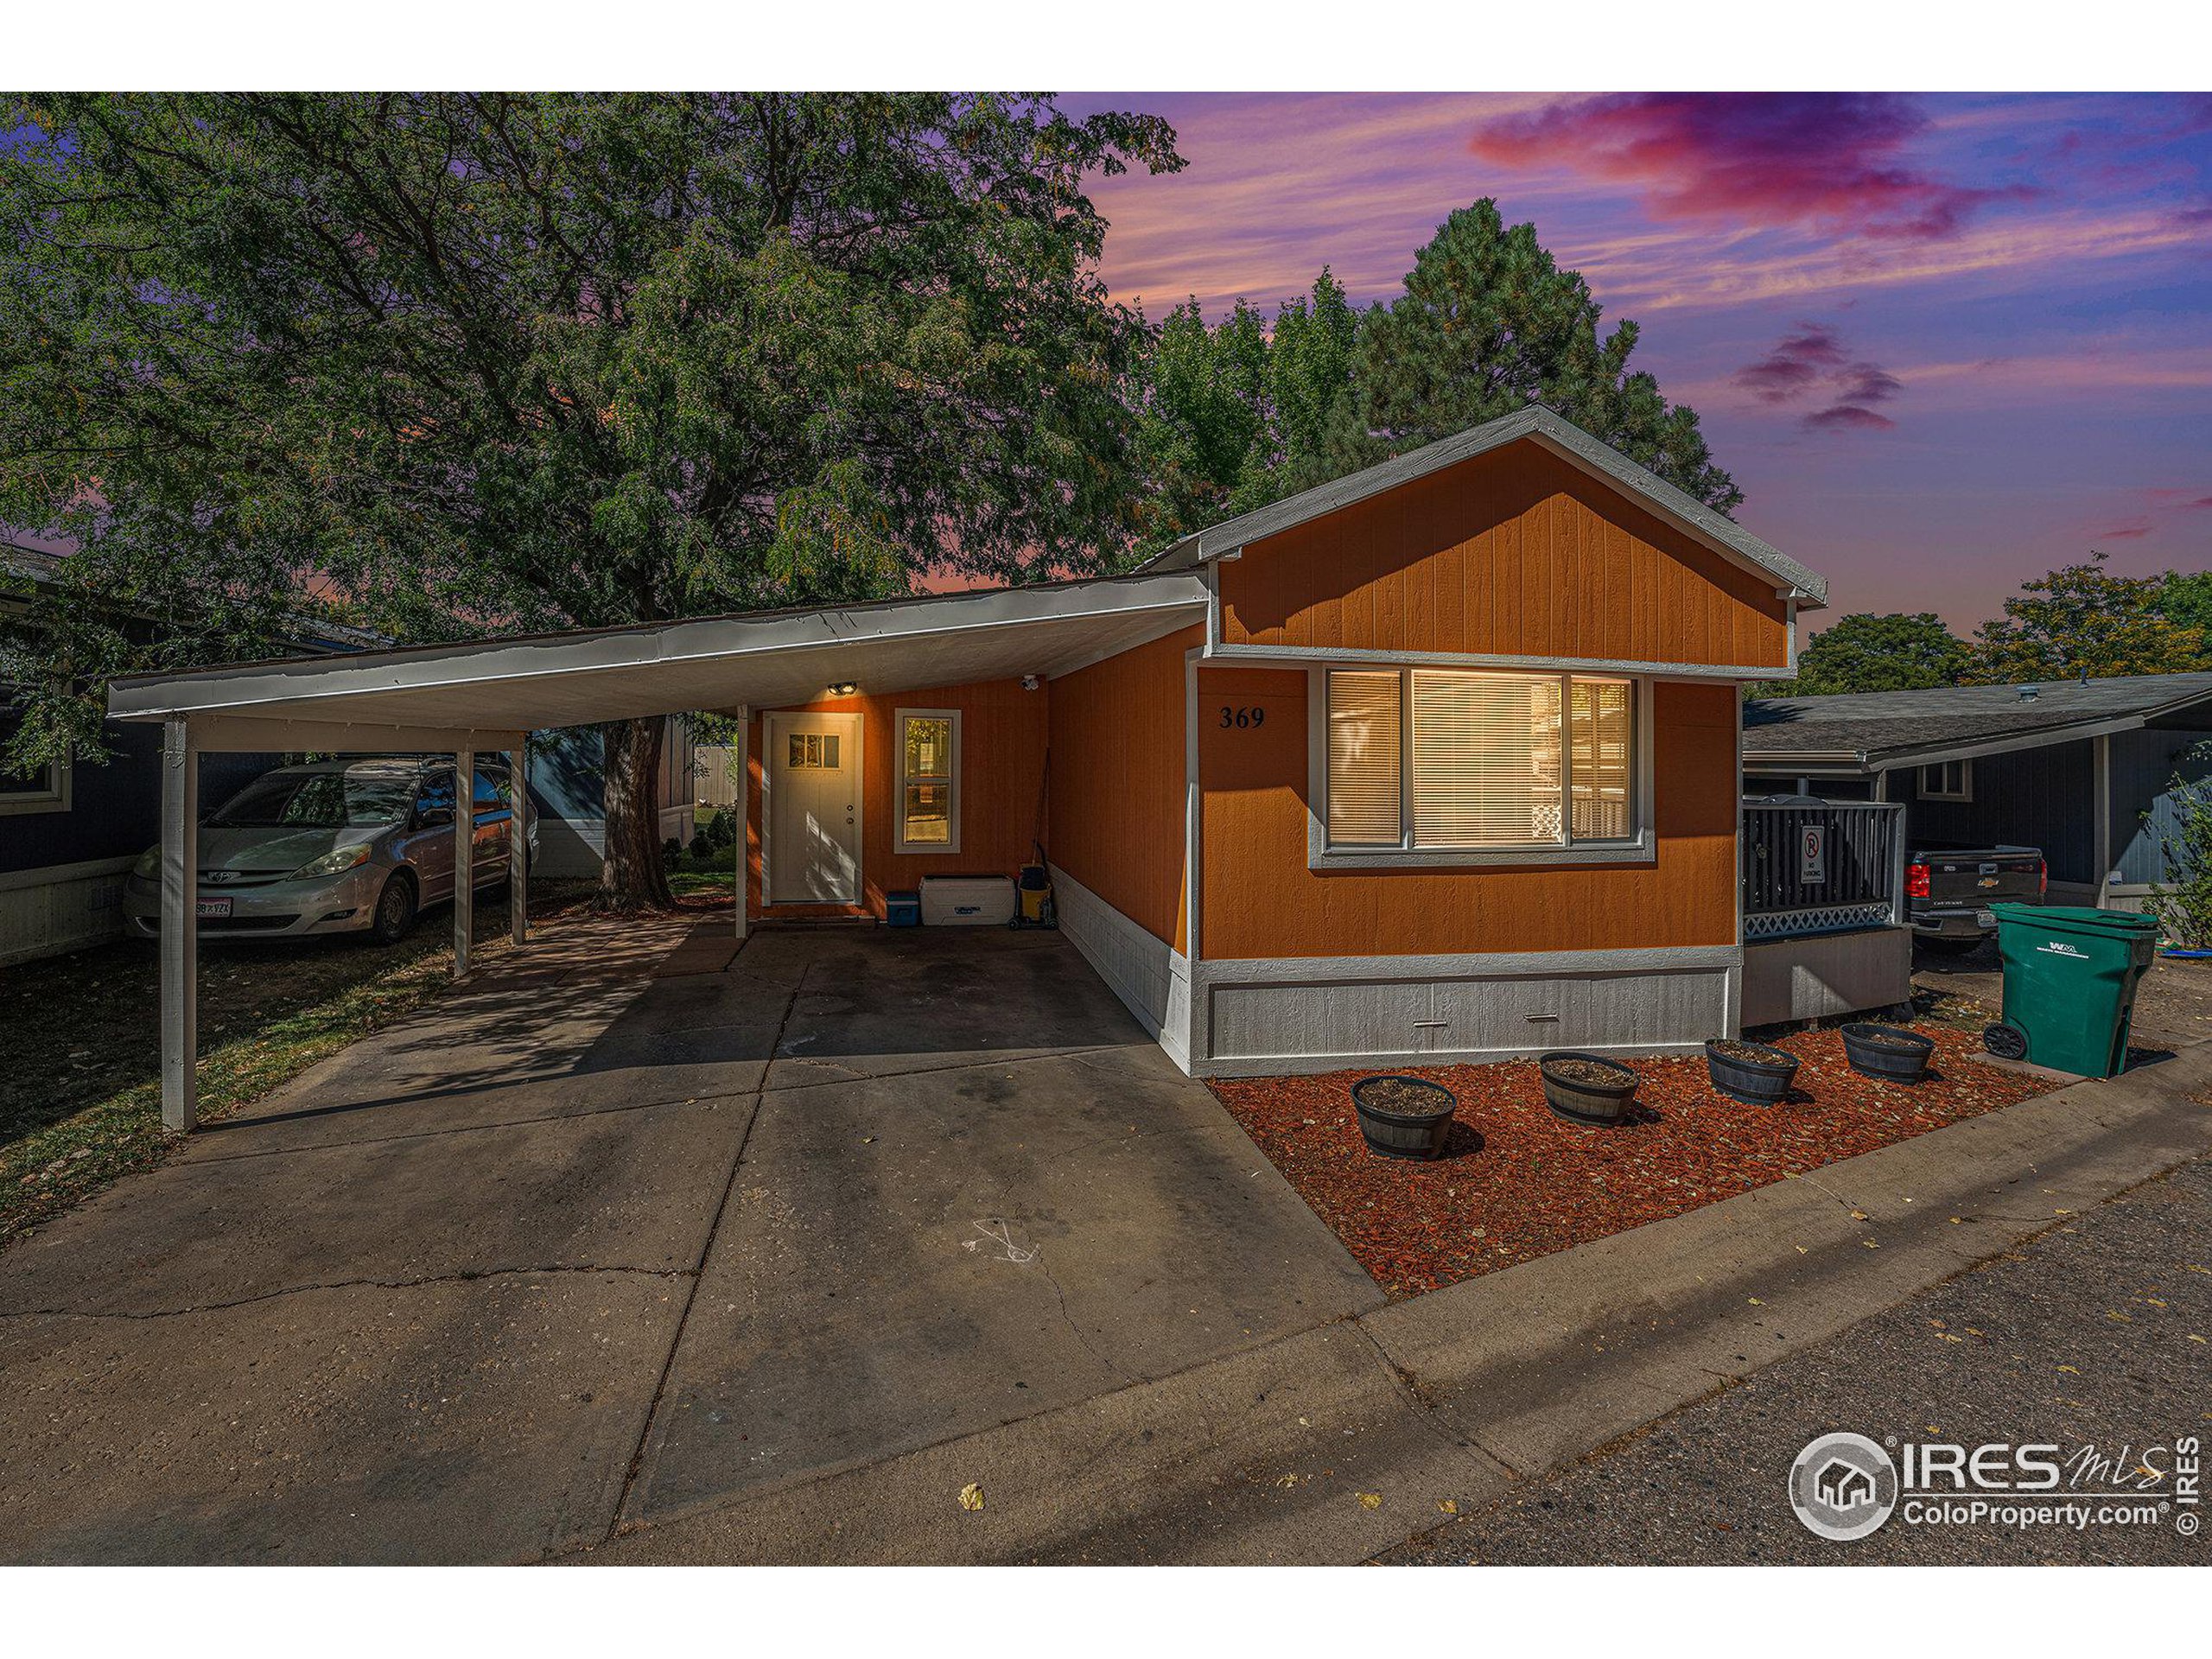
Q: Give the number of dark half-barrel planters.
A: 4